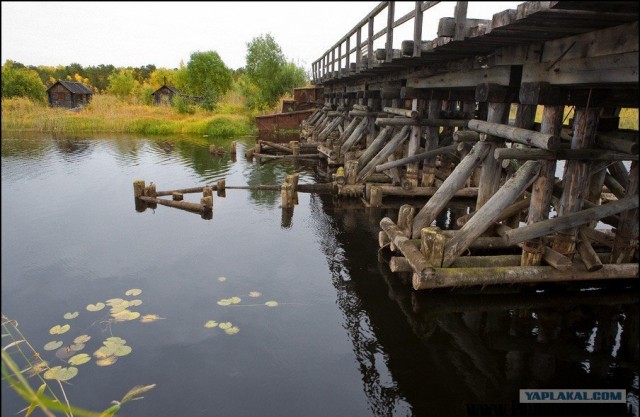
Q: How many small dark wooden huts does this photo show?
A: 2